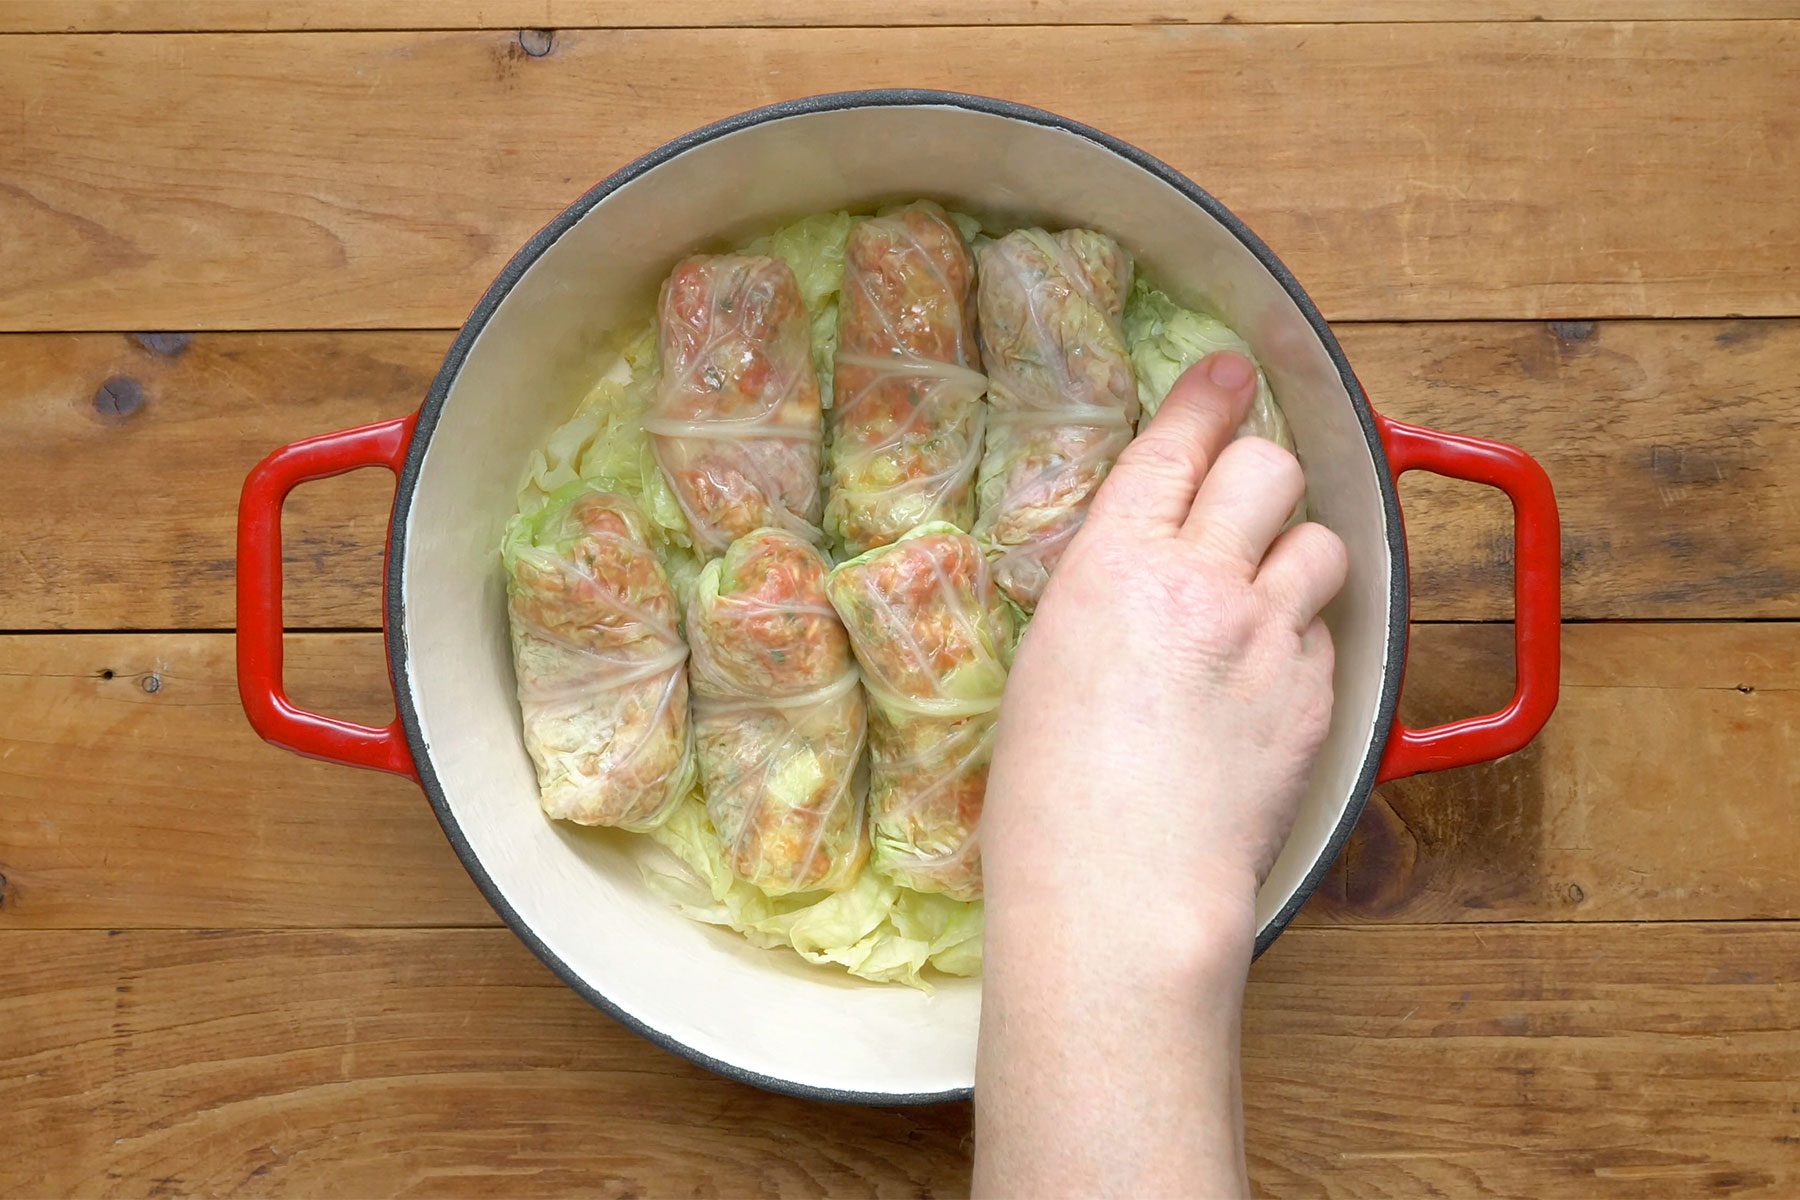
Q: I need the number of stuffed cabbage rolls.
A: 7